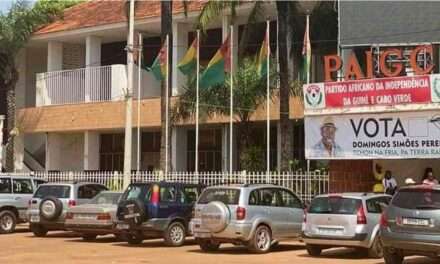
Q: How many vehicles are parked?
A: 7